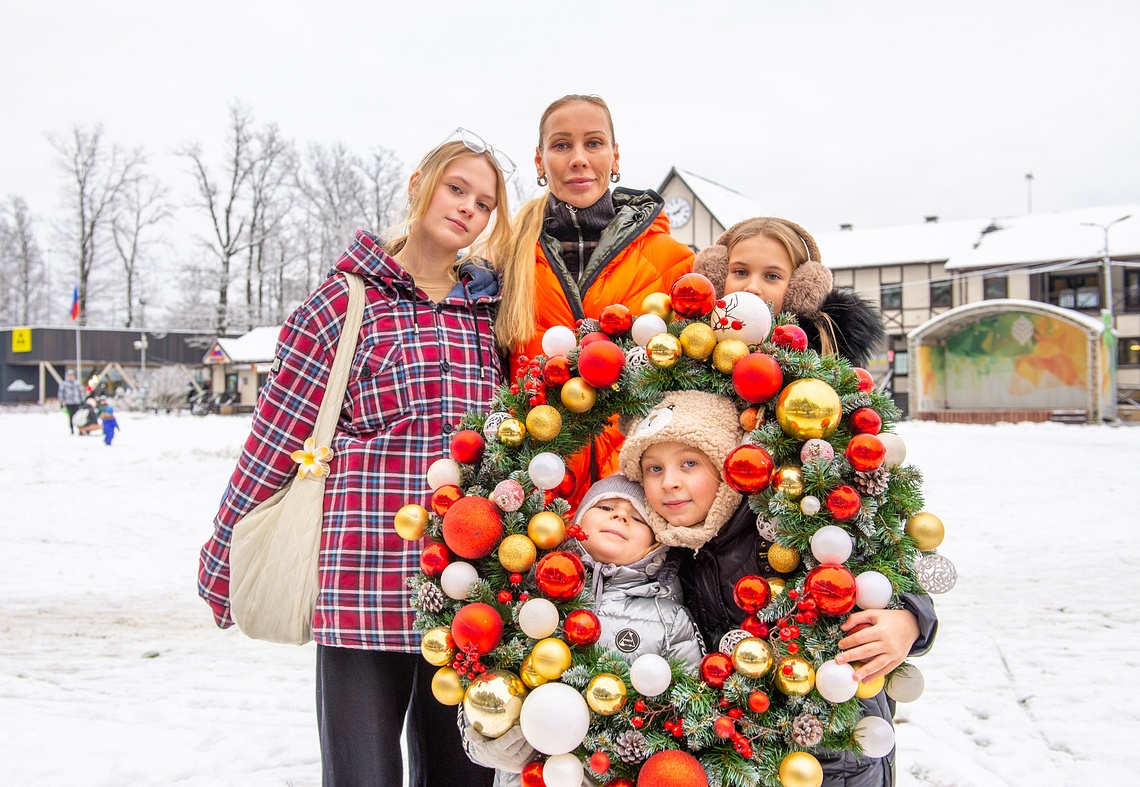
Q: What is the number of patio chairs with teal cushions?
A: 0